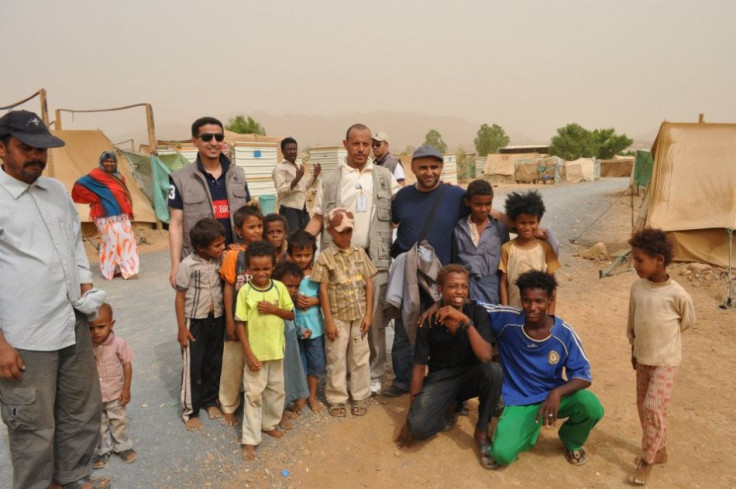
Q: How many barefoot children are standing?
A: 6